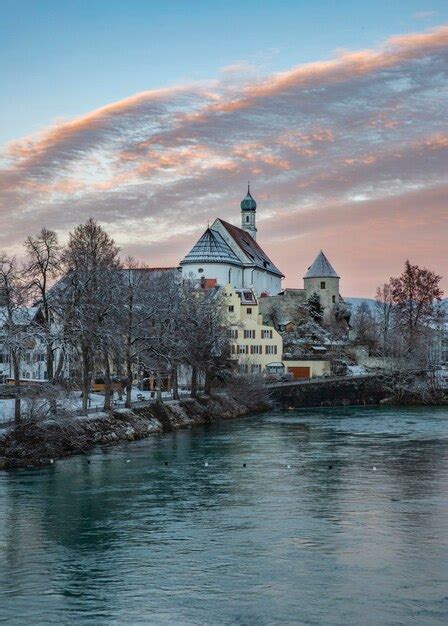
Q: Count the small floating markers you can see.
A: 9